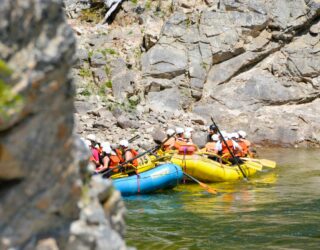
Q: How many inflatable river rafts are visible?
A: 2